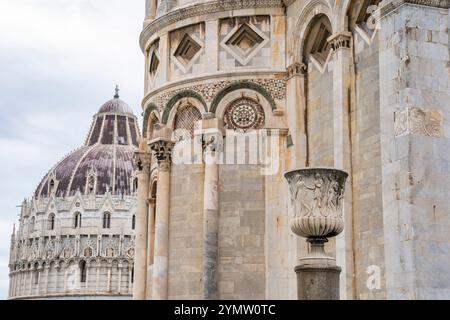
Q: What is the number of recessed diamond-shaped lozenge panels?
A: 5